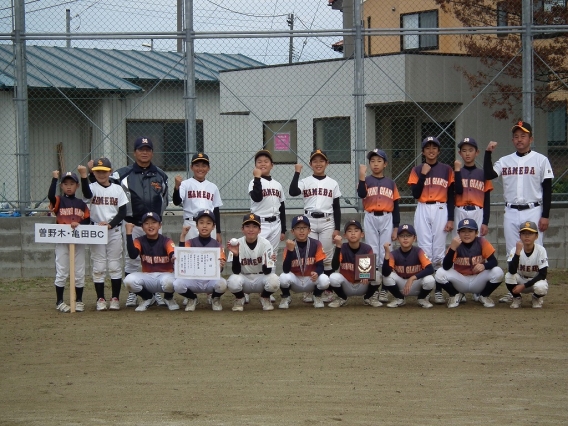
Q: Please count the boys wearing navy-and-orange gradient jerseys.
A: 10